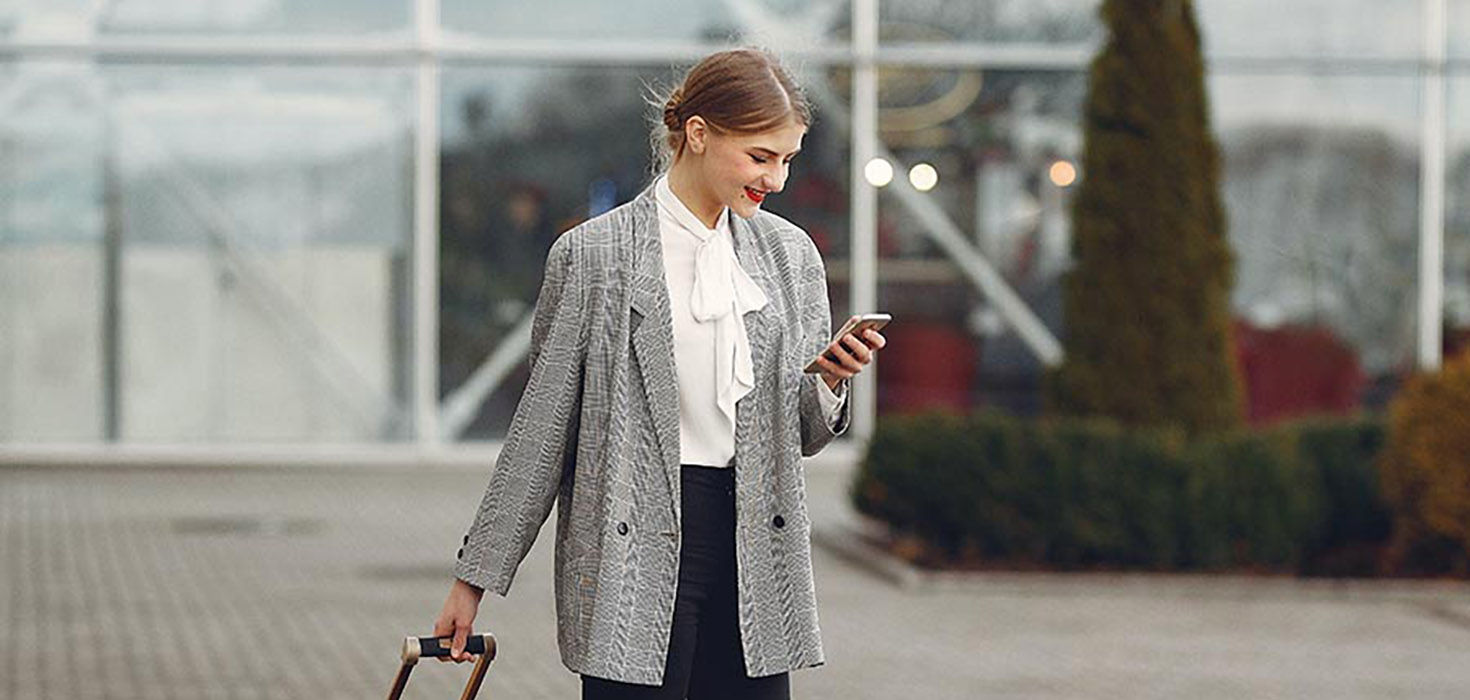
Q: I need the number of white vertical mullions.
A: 3